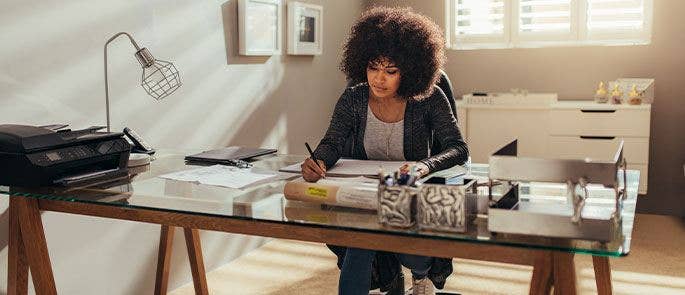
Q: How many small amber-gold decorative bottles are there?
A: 3